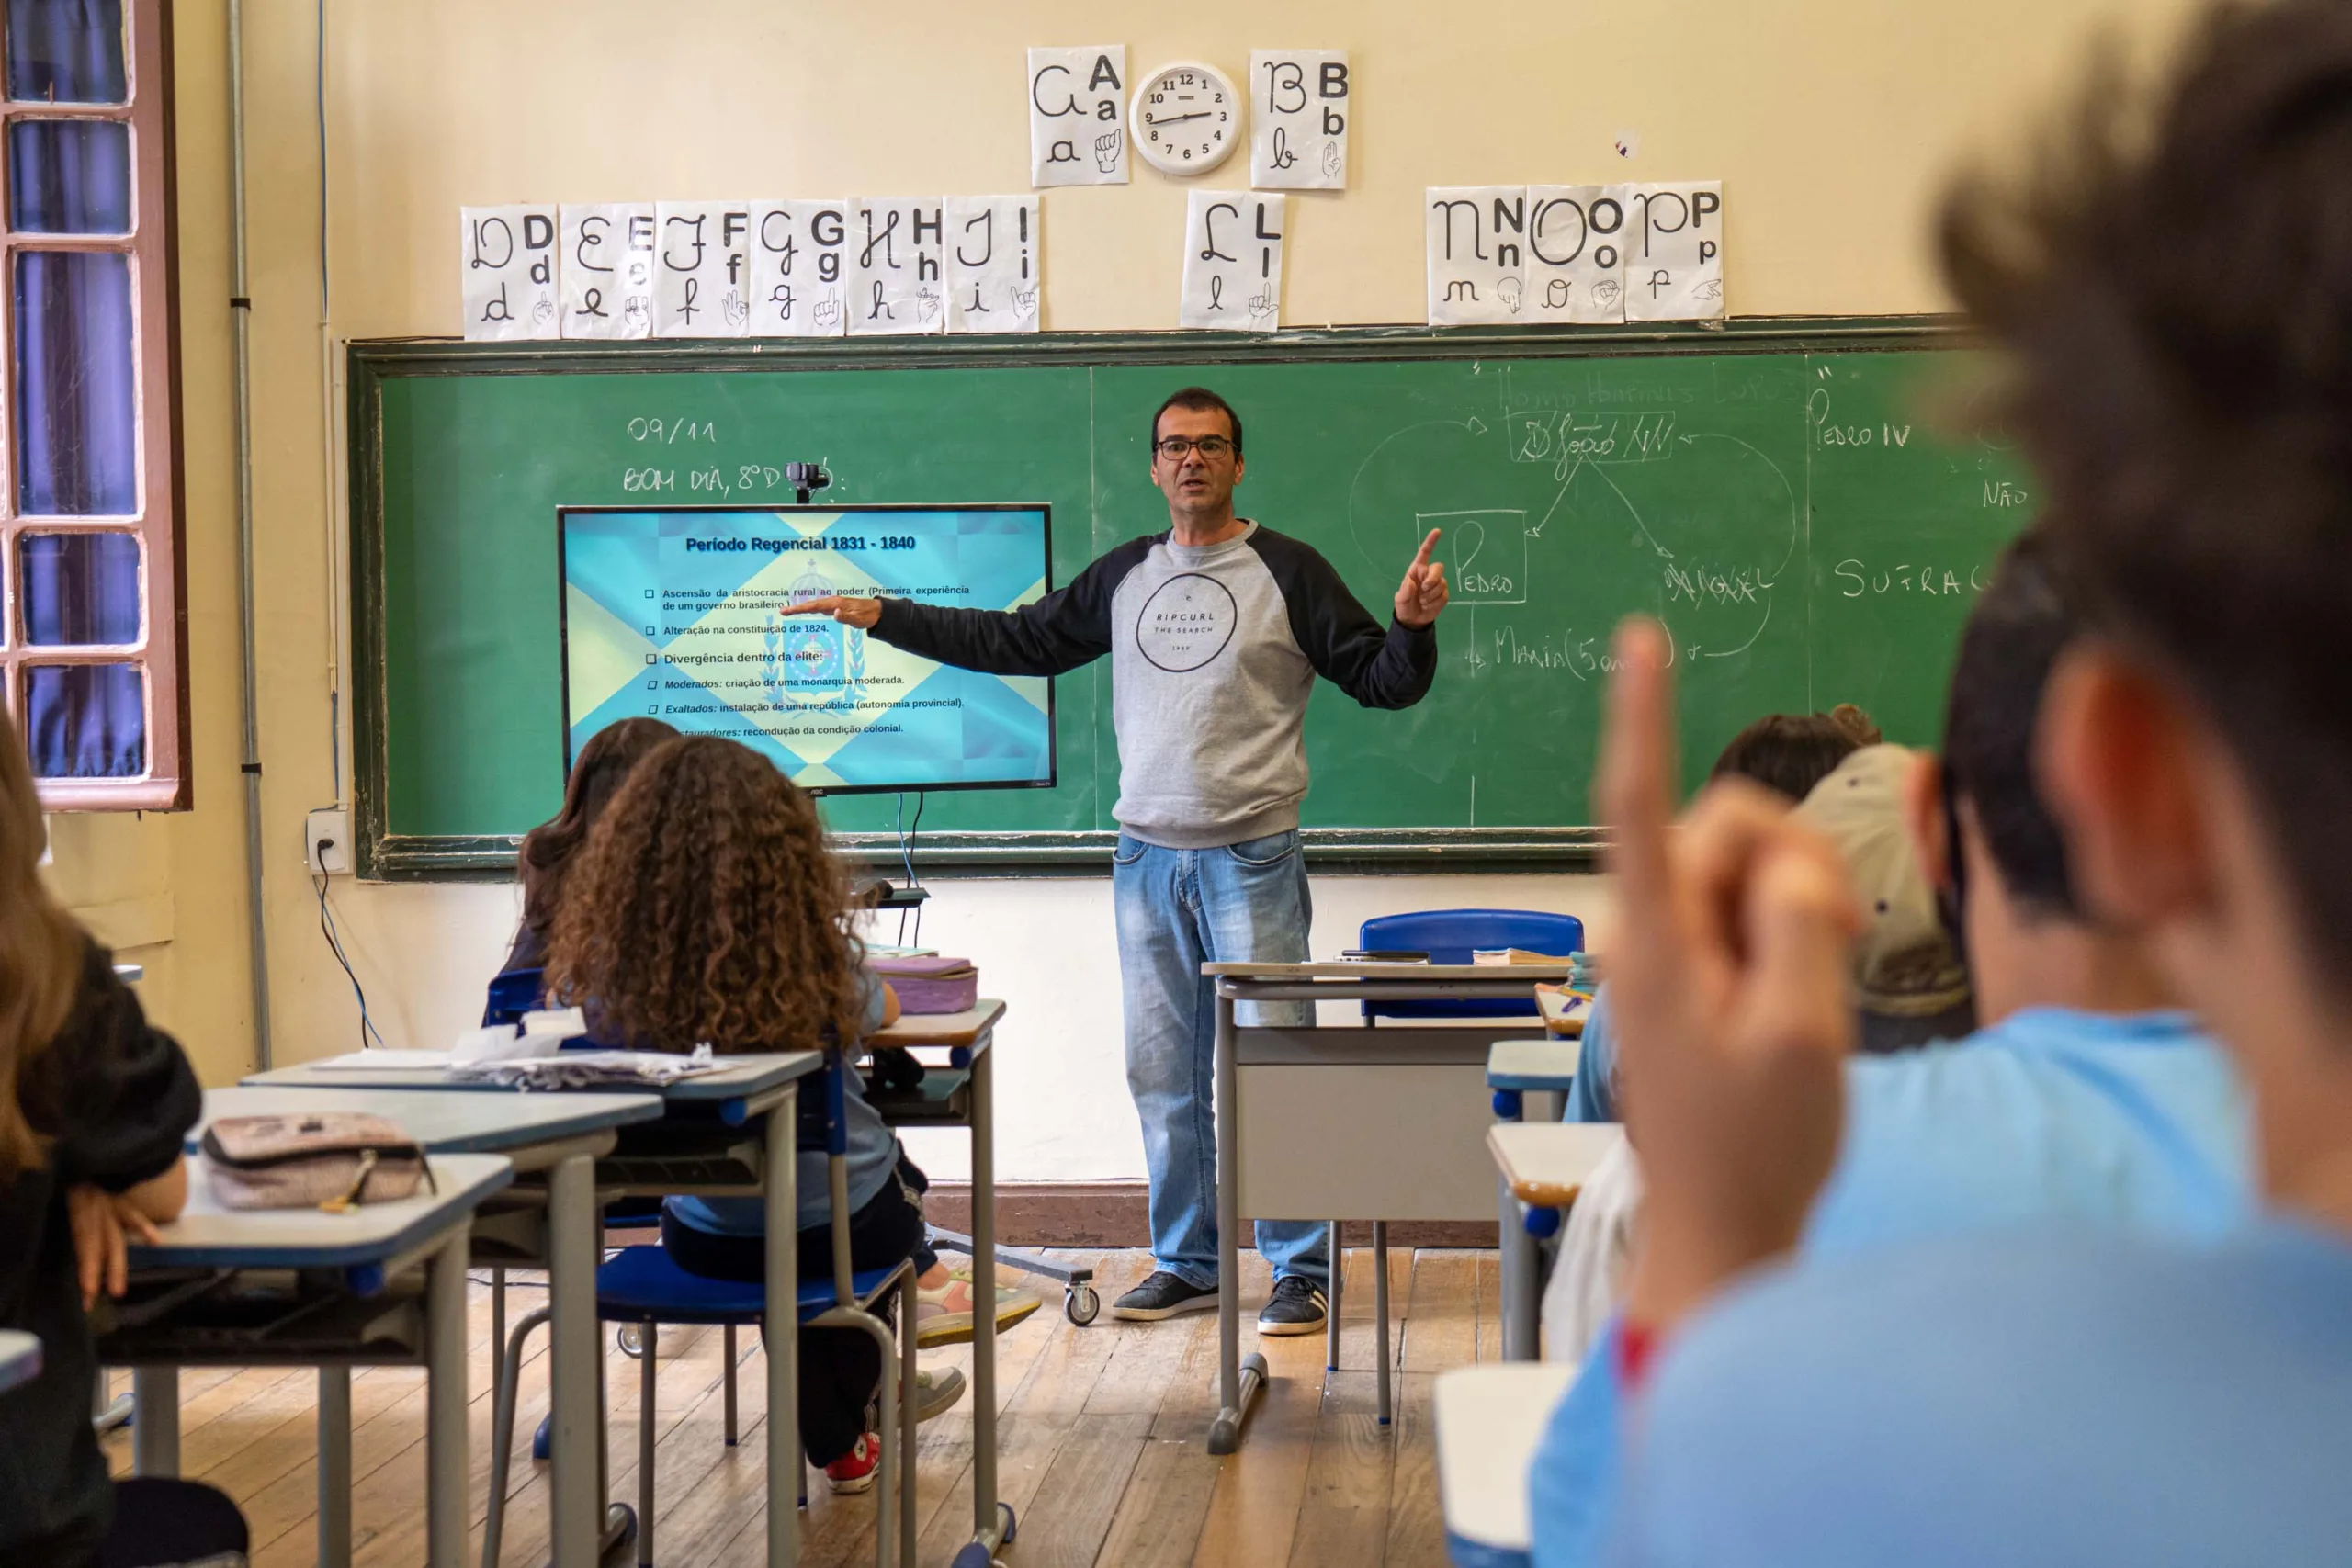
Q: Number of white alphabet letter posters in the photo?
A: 12